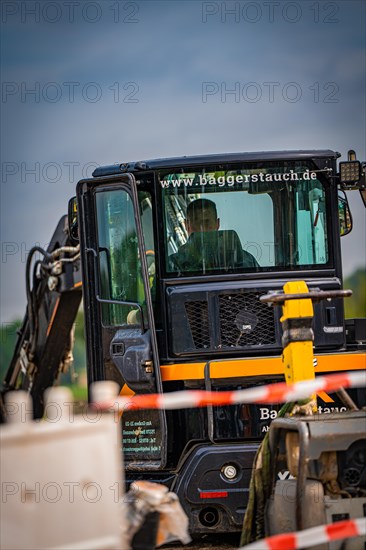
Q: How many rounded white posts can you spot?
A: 3